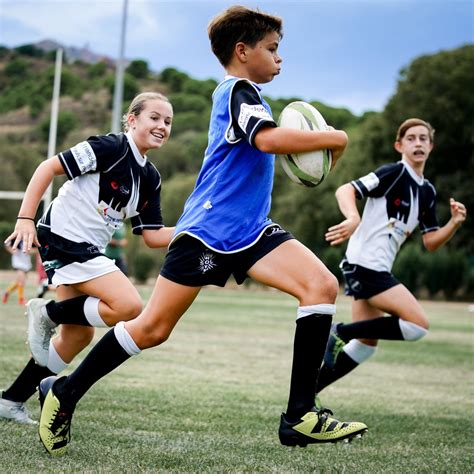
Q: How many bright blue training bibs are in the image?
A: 1